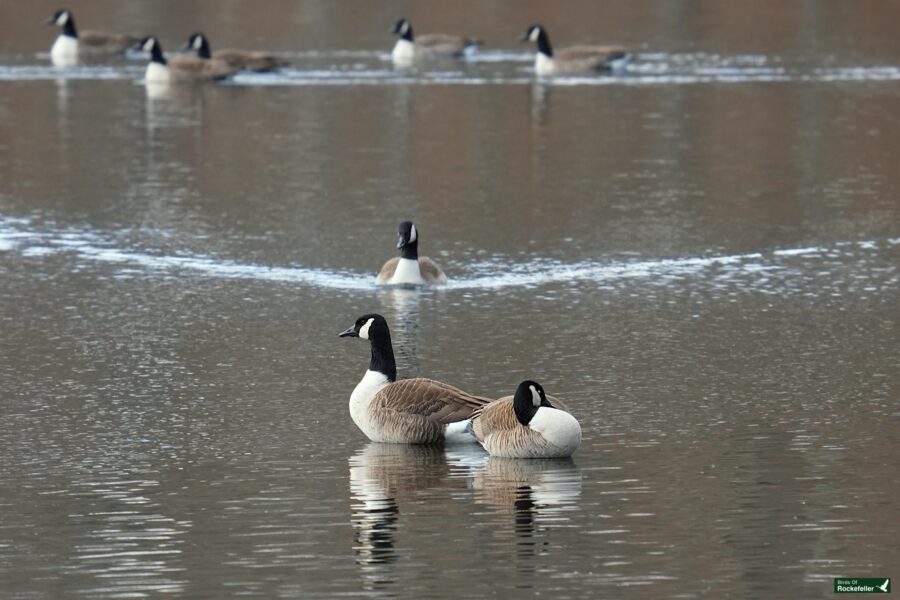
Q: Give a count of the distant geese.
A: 5